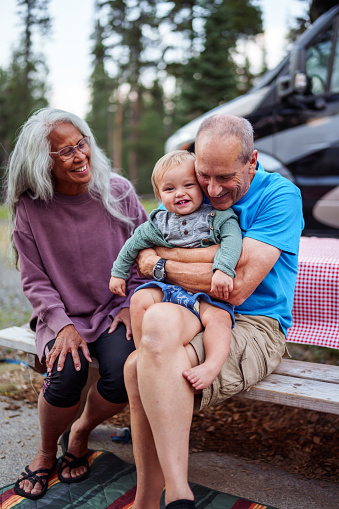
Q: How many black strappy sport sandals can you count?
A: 2